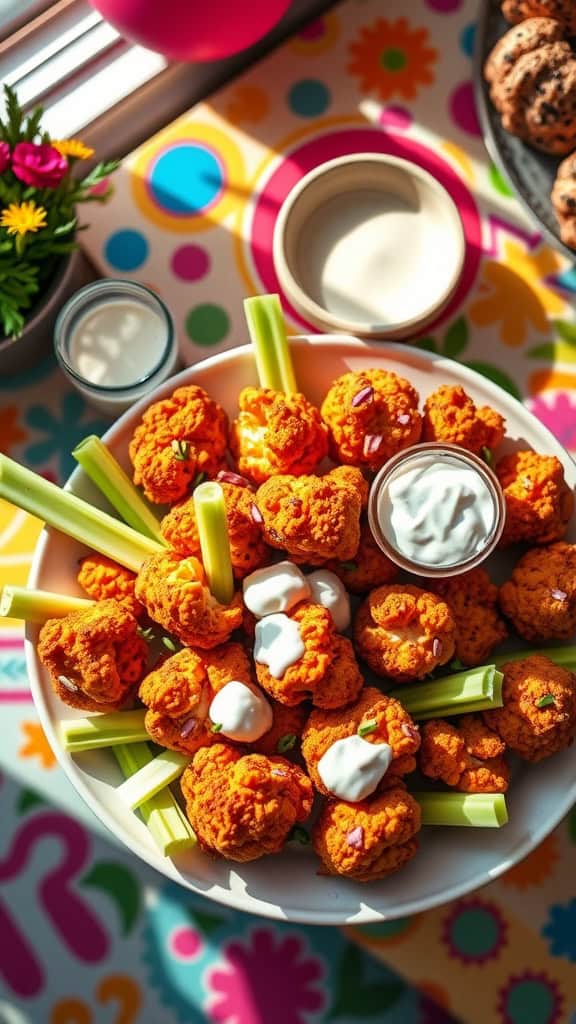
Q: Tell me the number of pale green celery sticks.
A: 11